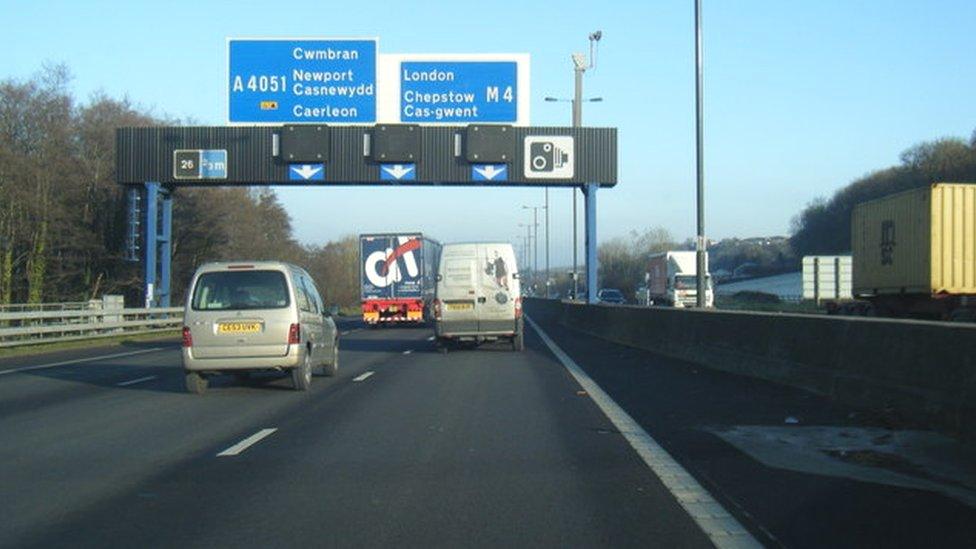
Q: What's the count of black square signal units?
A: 3